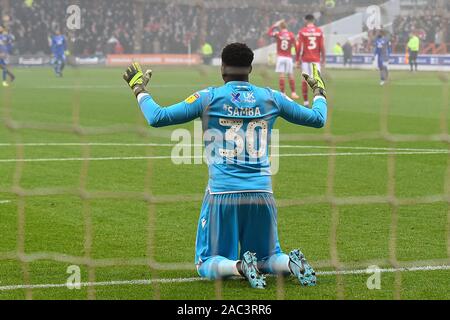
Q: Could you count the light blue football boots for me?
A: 2